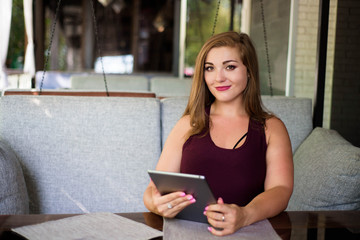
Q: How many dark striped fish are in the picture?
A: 0